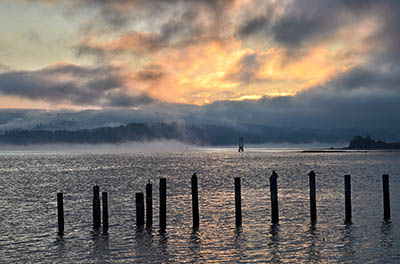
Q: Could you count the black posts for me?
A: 12